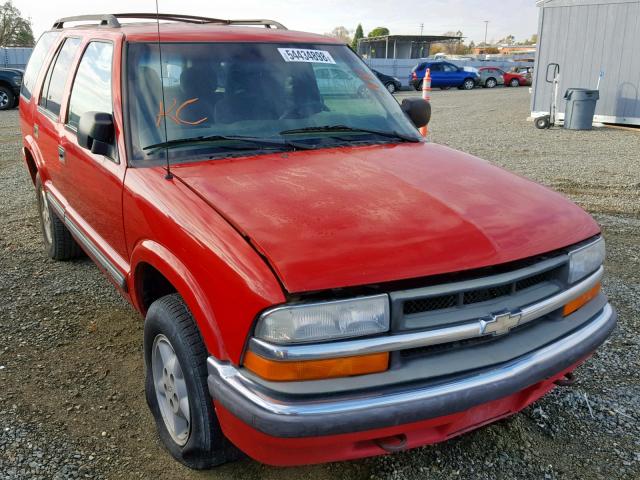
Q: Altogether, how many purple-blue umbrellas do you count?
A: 0